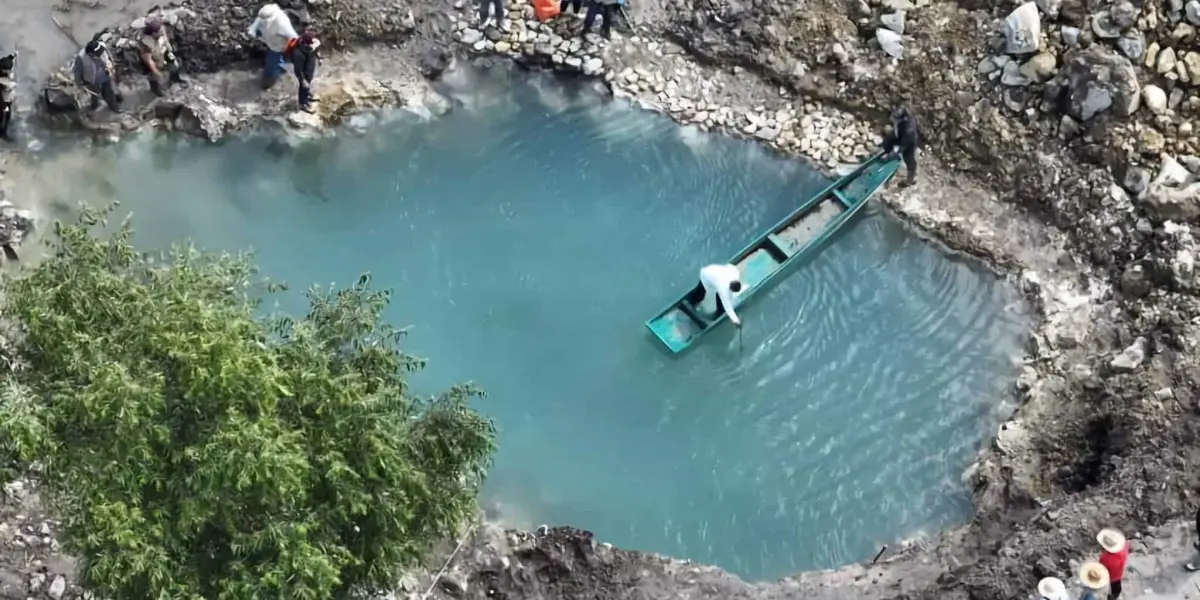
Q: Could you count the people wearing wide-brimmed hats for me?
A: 3